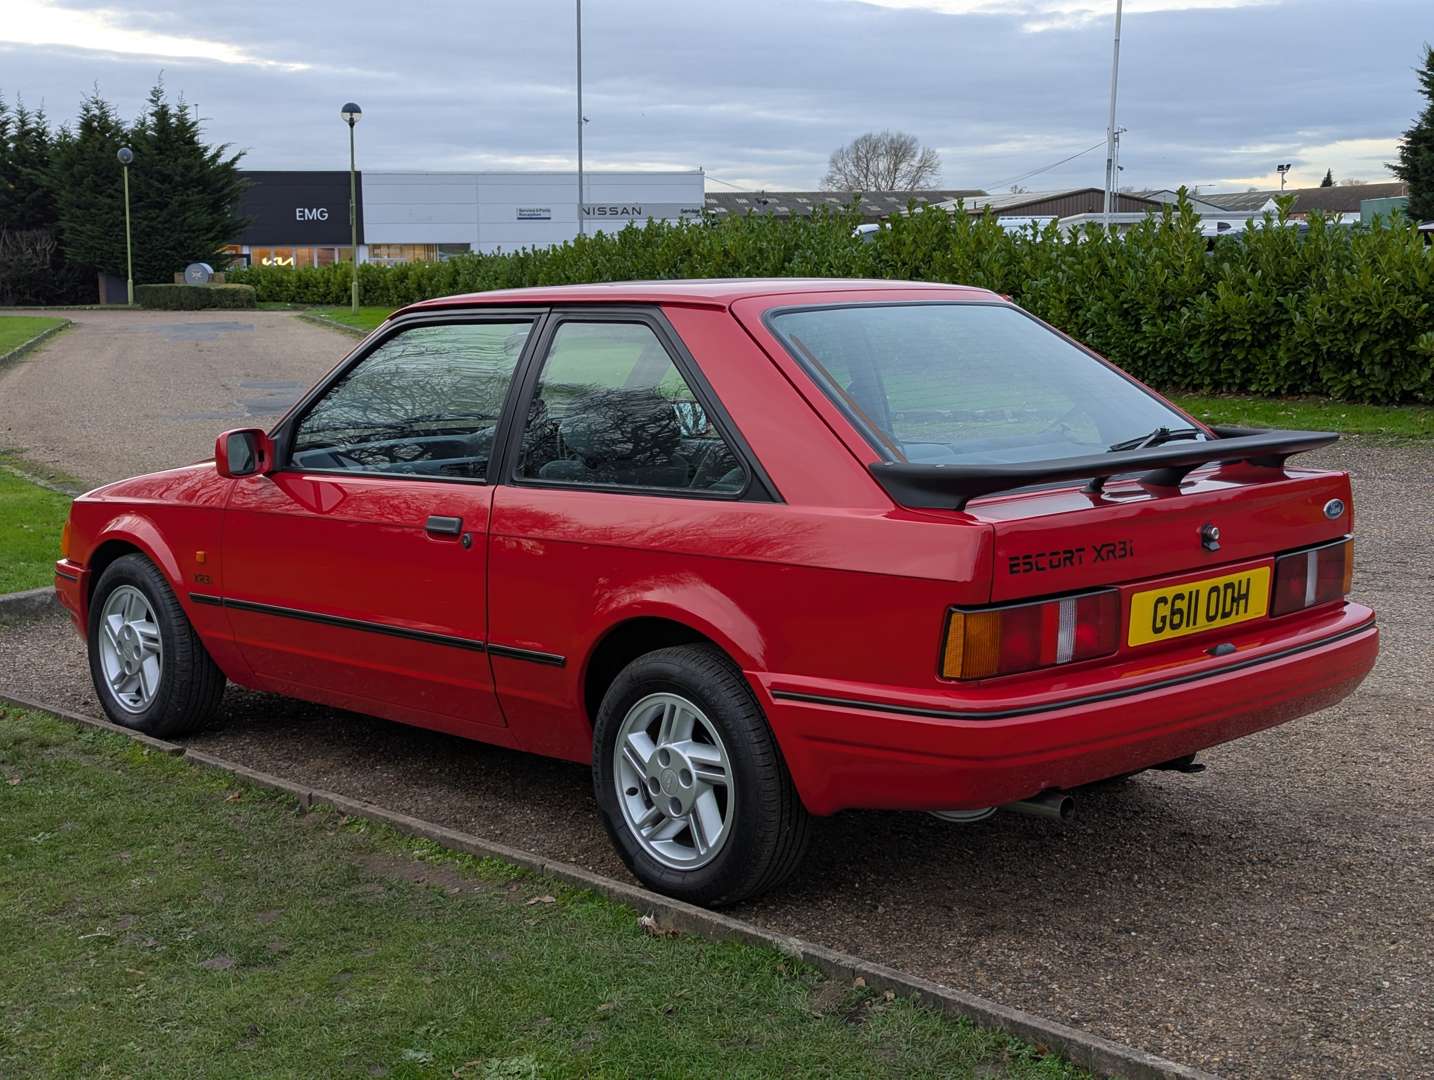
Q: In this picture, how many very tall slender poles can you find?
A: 2